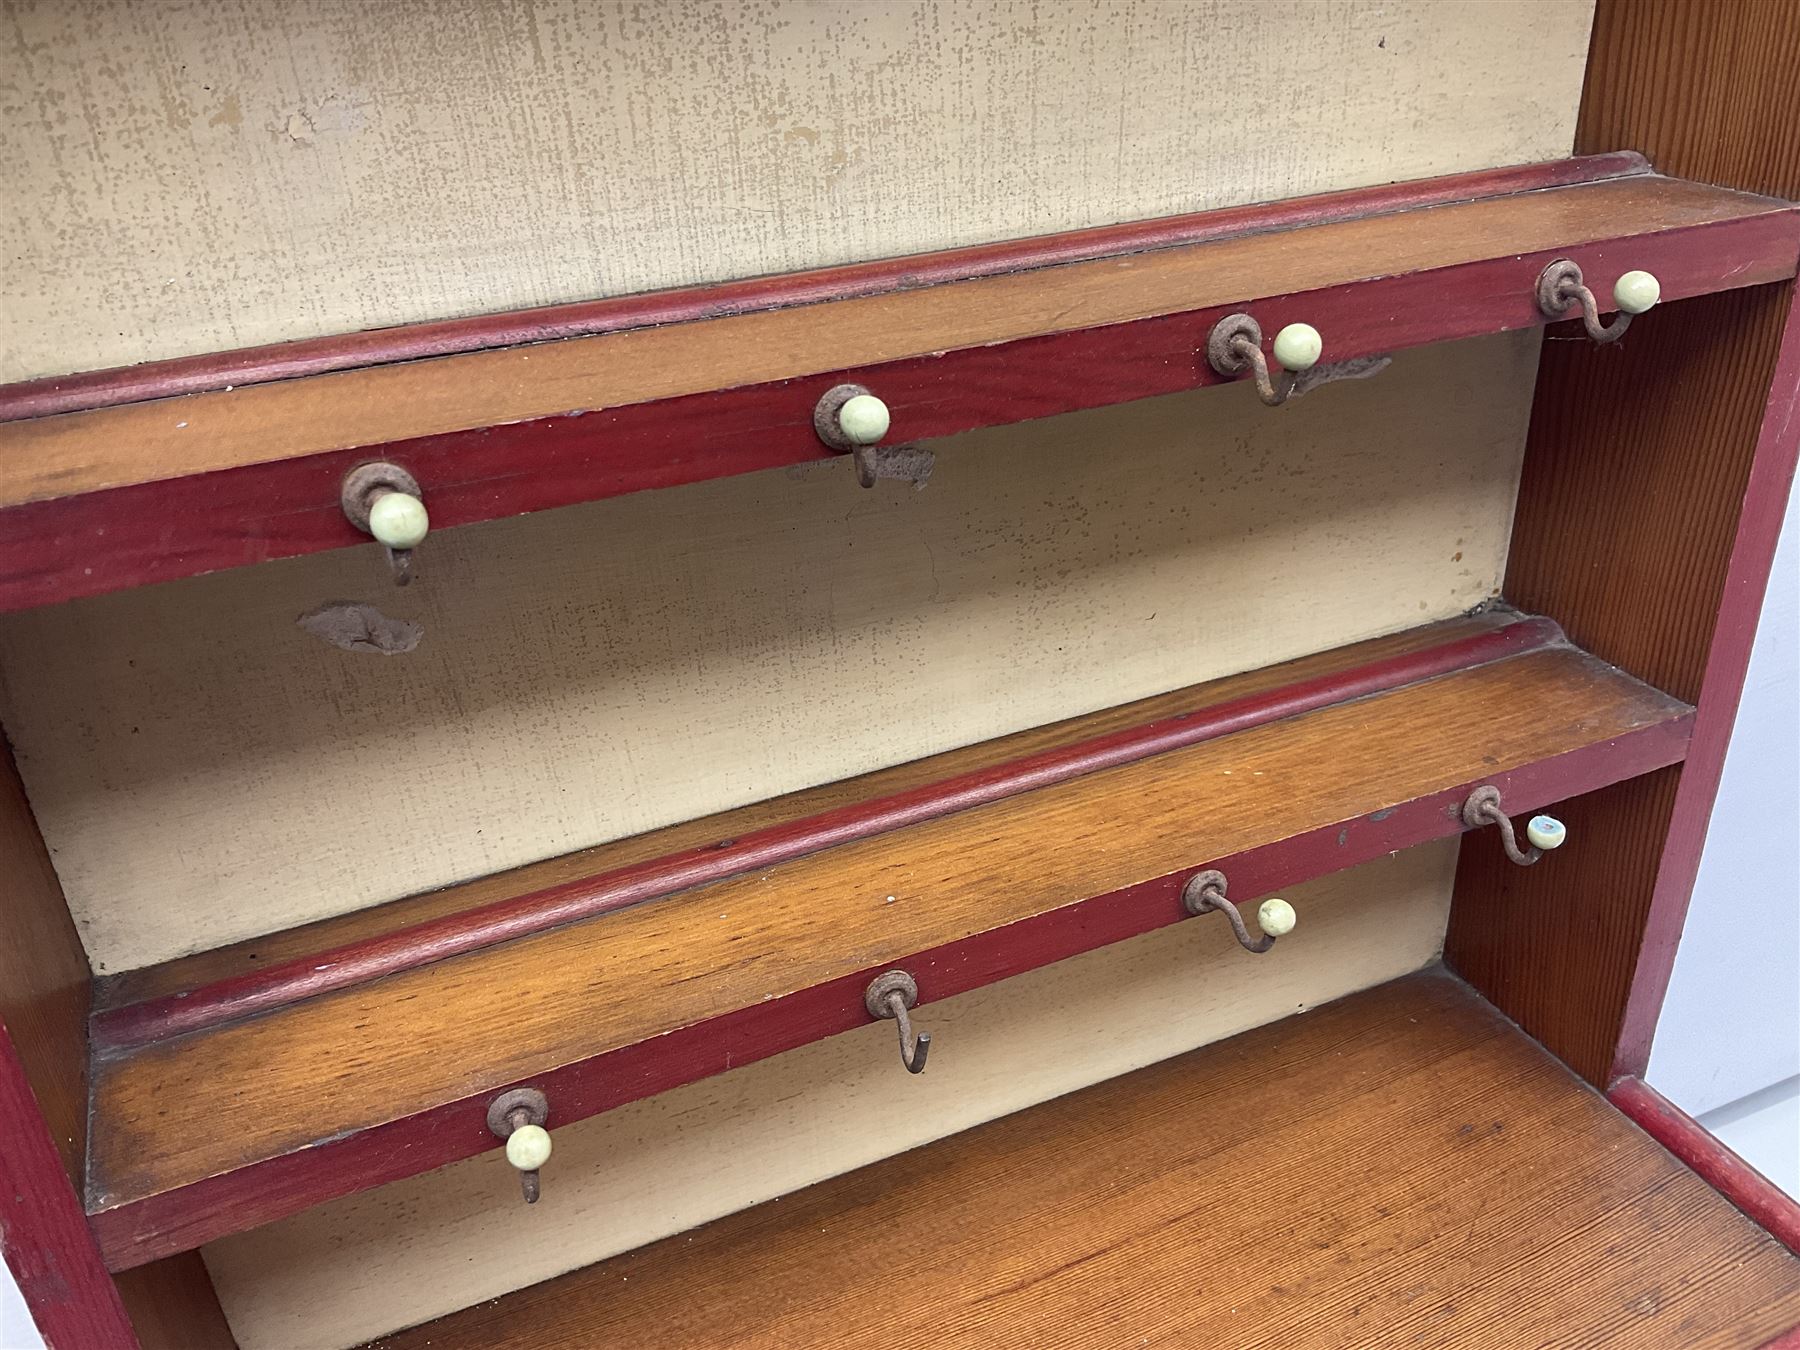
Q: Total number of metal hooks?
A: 8